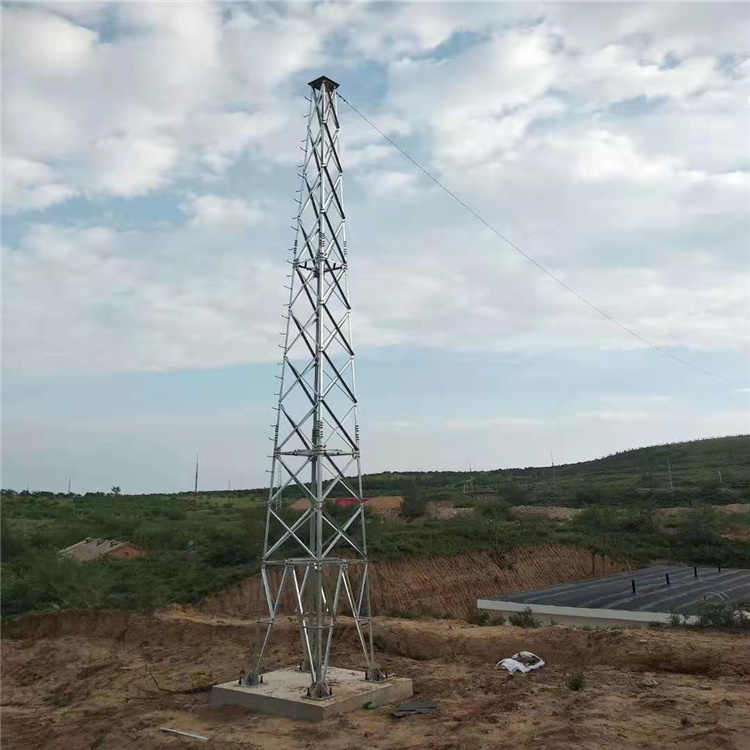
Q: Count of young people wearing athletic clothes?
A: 0